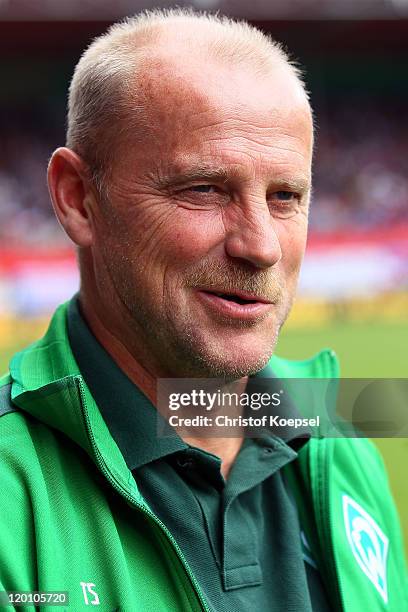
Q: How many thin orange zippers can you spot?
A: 0